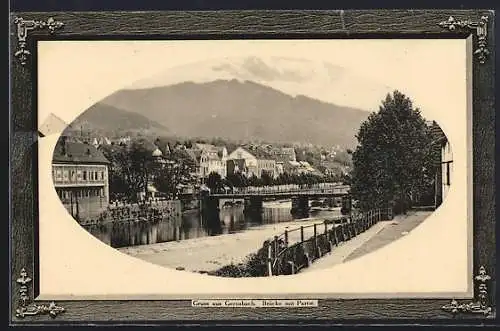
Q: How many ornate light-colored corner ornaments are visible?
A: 4